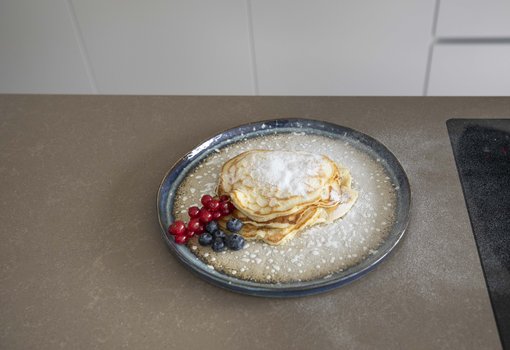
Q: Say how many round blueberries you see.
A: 6